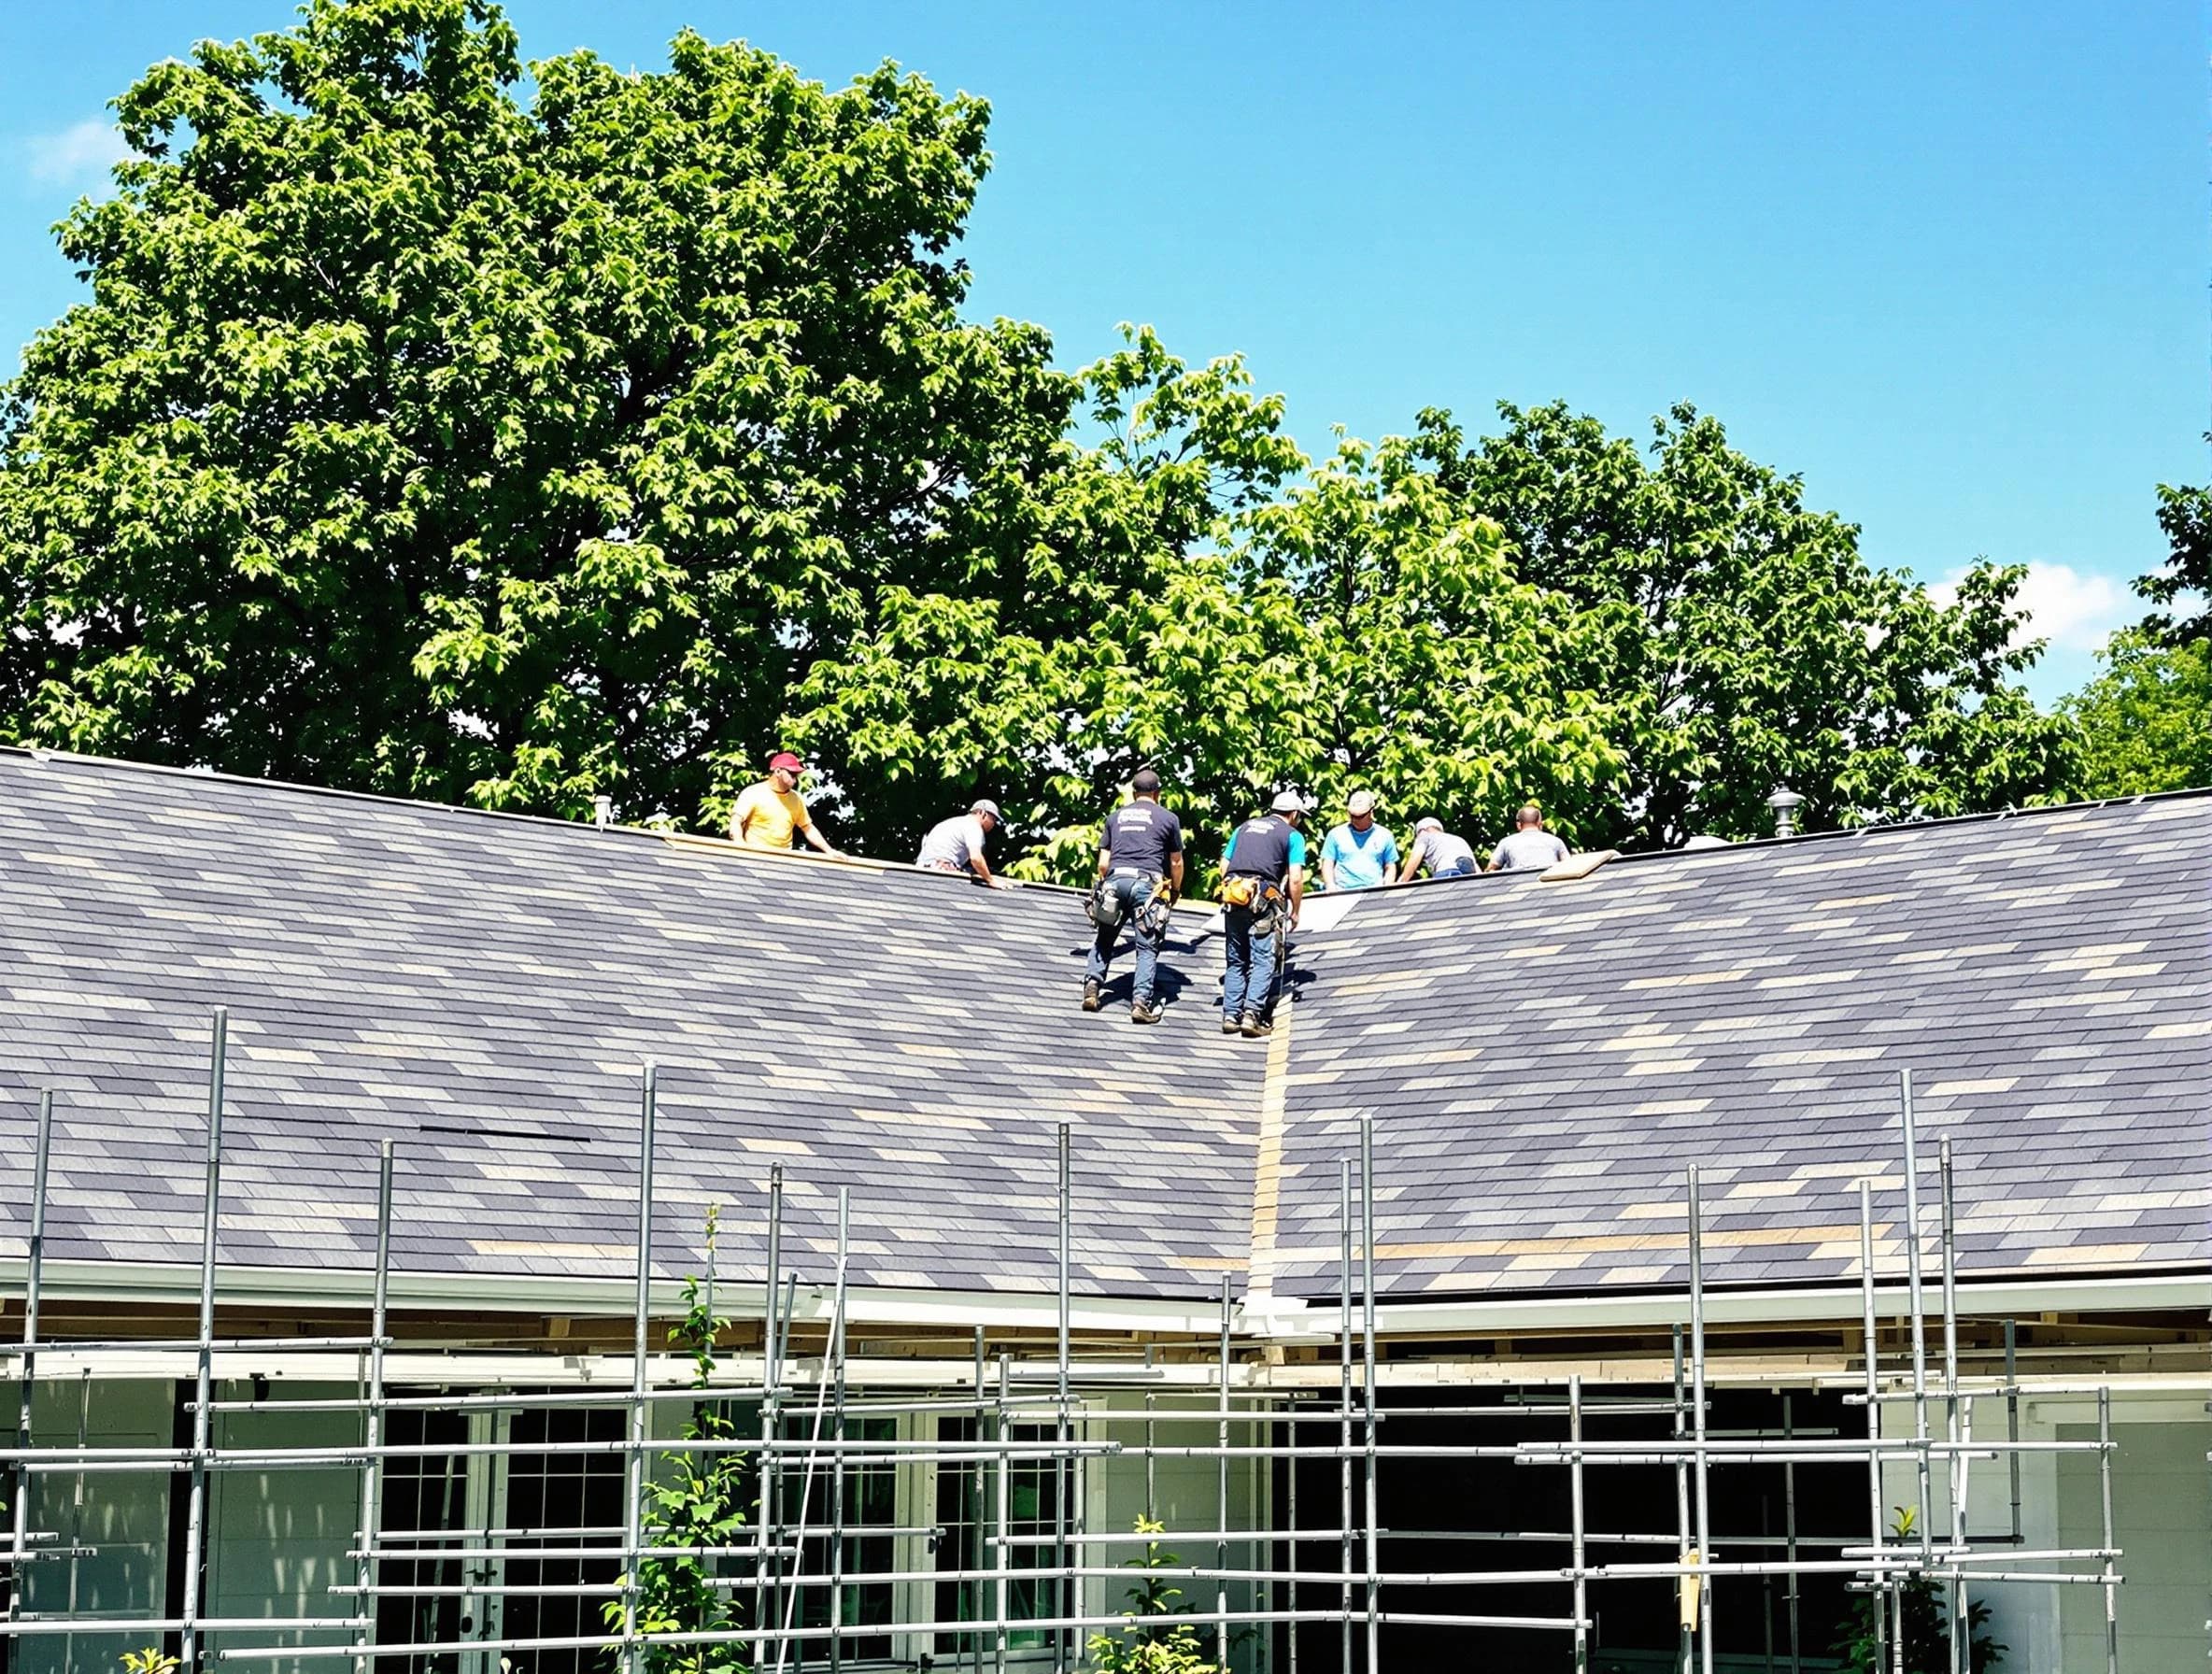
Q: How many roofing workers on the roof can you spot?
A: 7